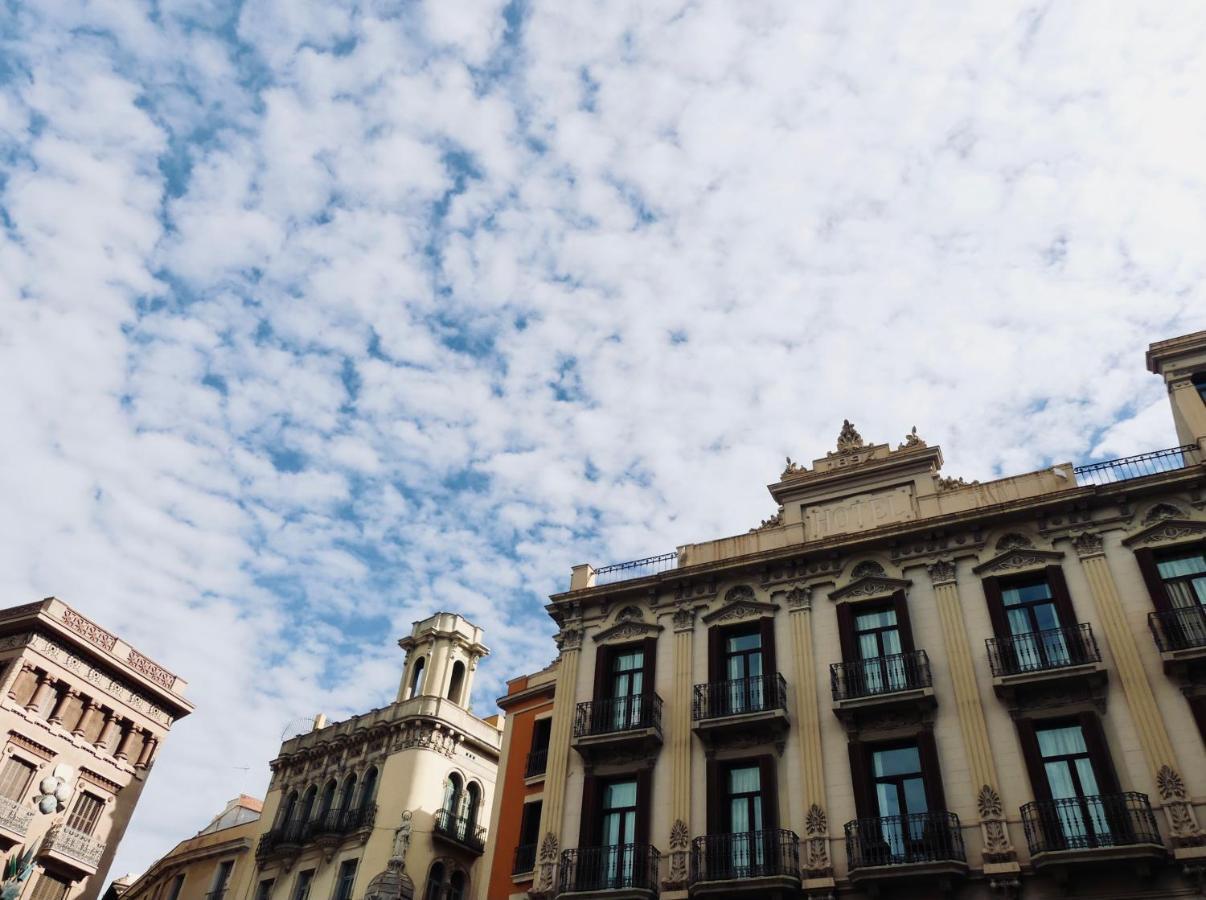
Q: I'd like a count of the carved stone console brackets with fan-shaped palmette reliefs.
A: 5